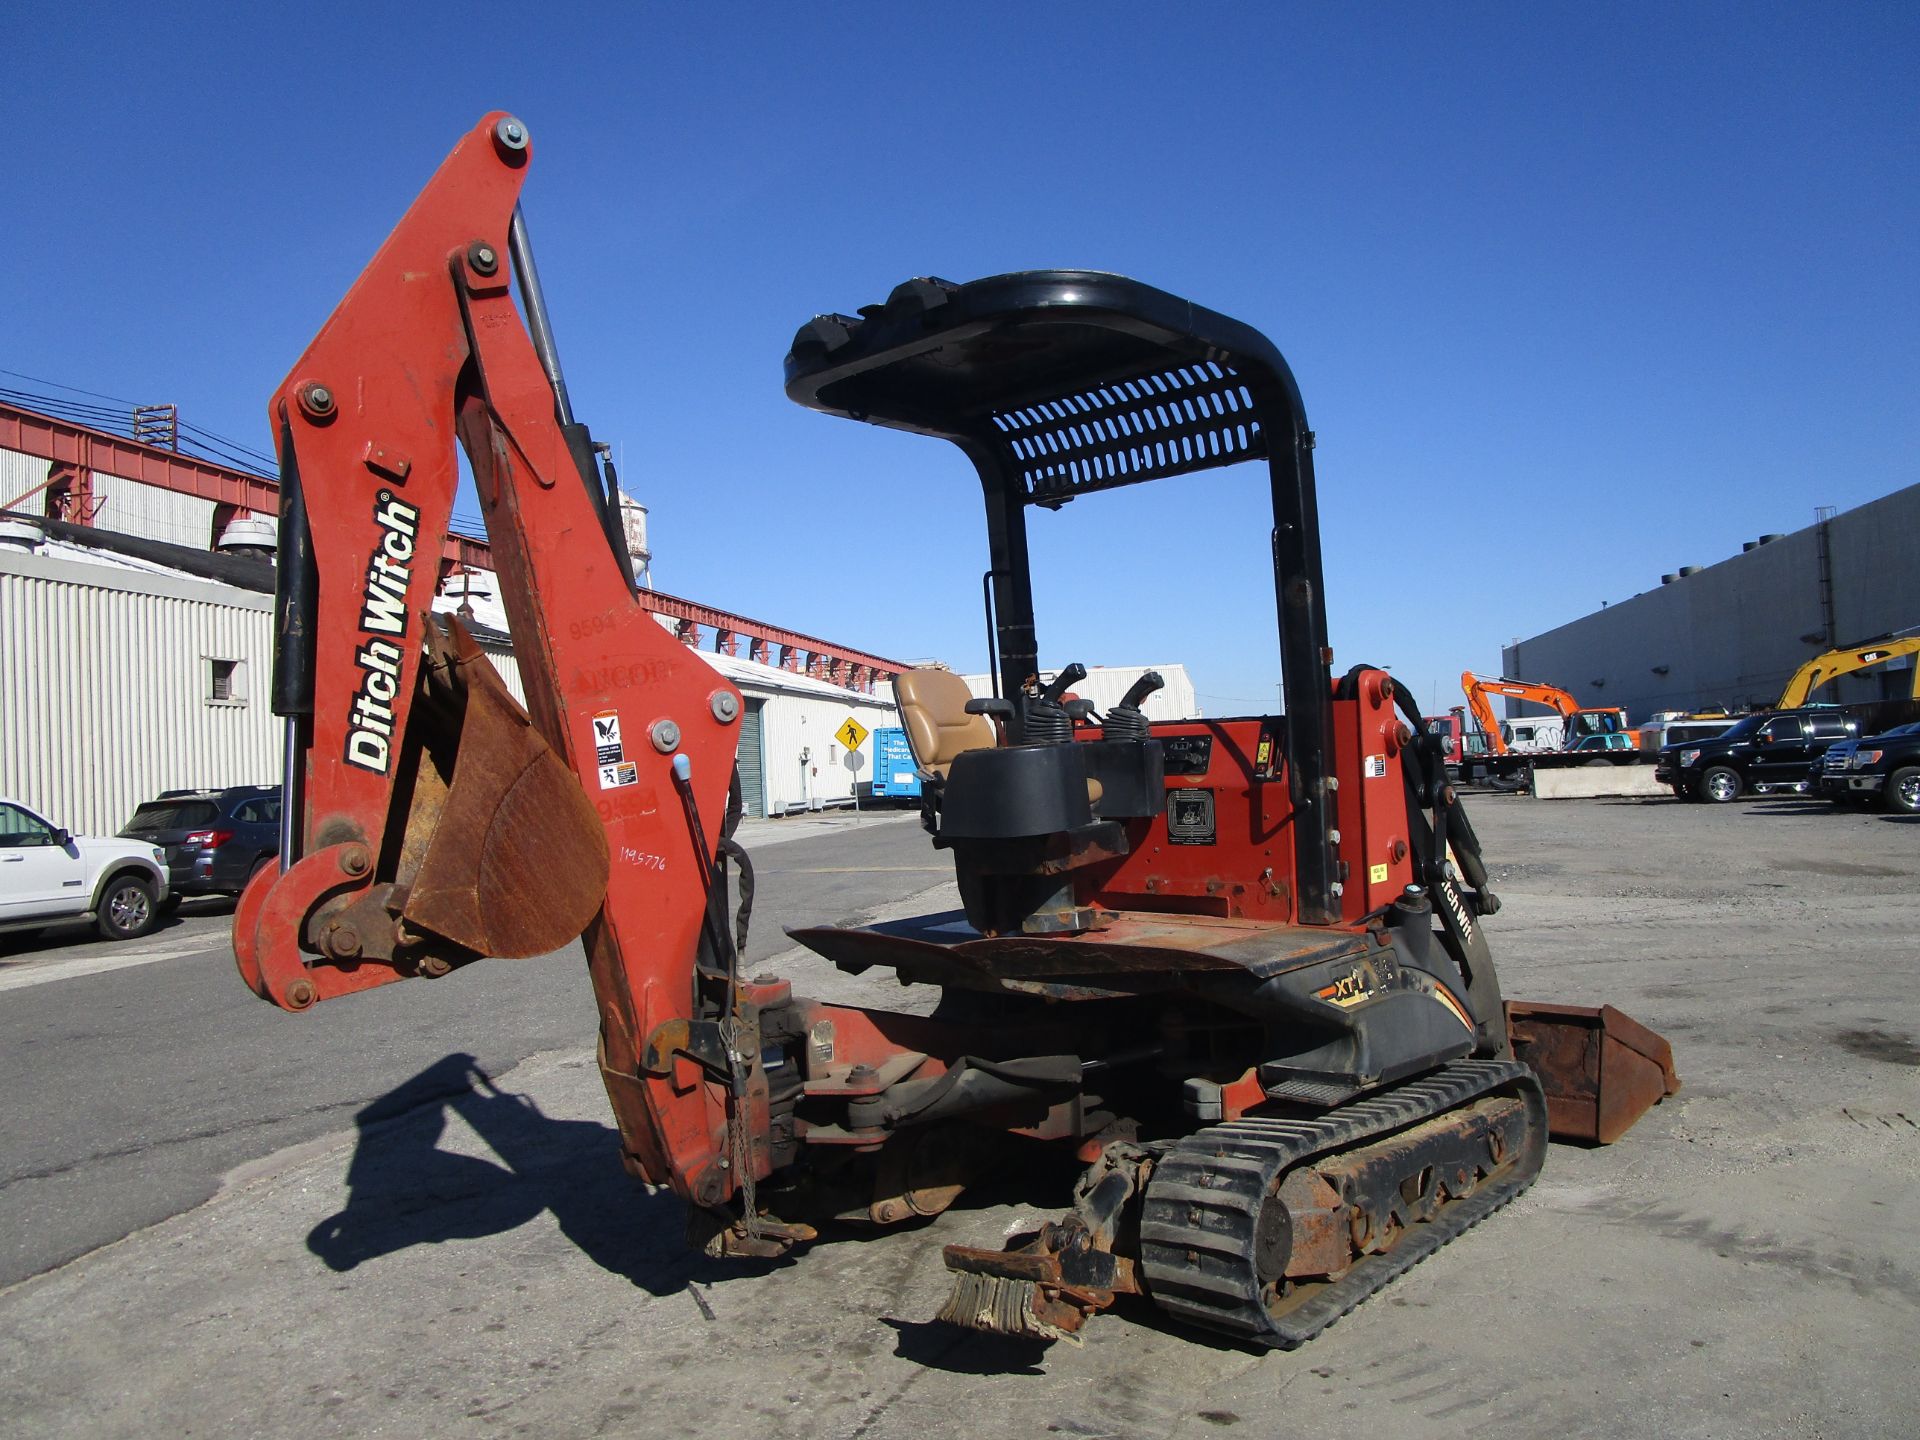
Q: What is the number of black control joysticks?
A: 2